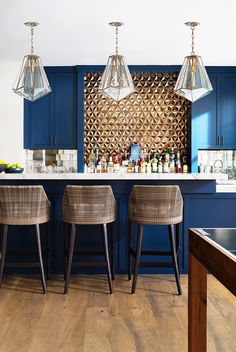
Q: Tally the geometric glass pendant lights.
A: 3